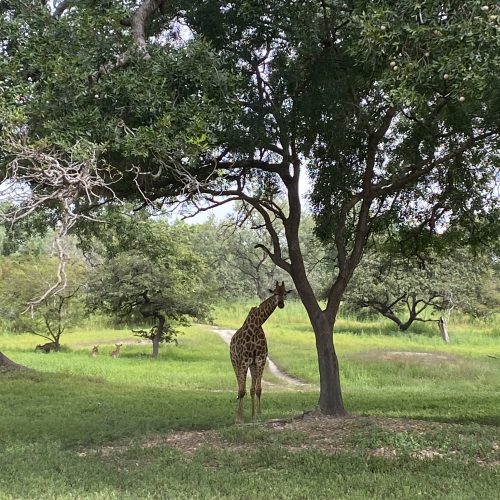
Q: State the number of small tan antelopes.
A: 2